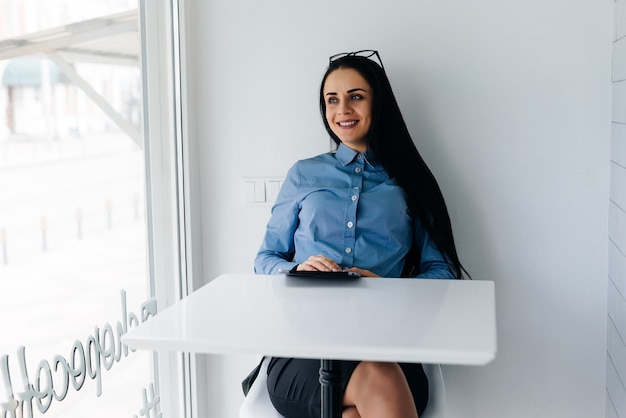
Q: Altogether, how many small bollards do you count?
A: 5